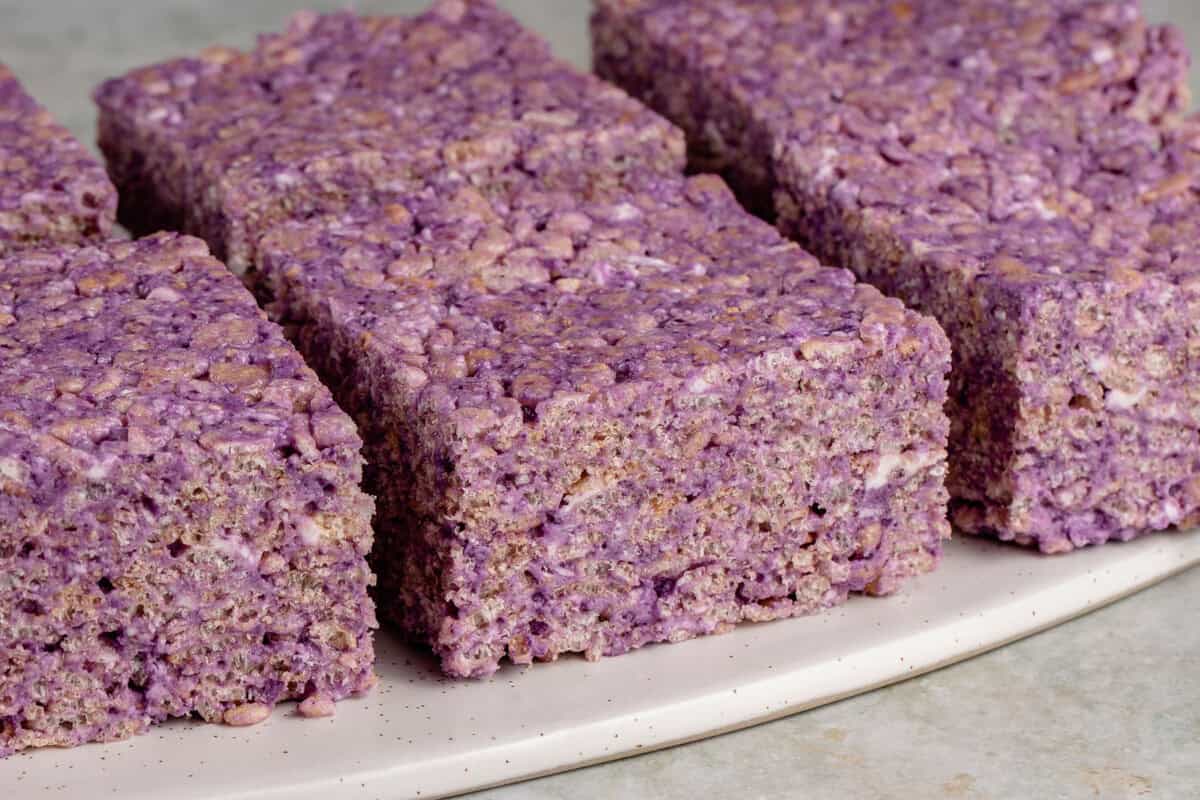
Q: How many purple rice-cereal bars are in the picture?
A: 6